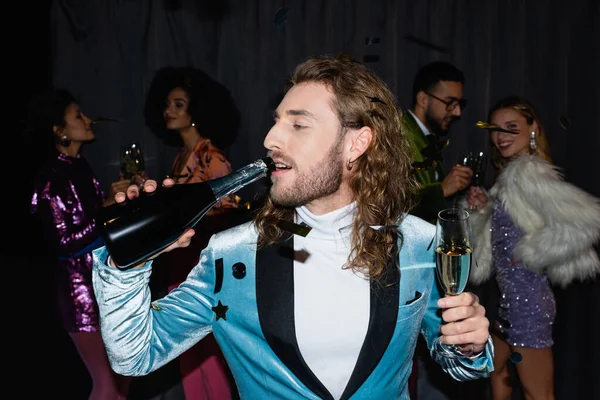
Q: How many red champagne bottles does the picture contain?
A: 0